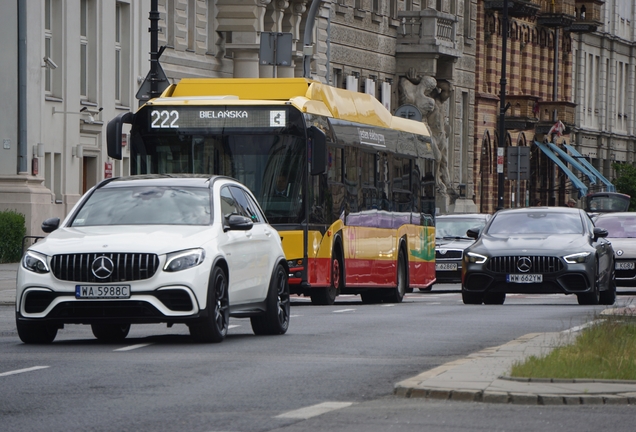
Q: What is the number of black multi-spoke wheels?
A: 2